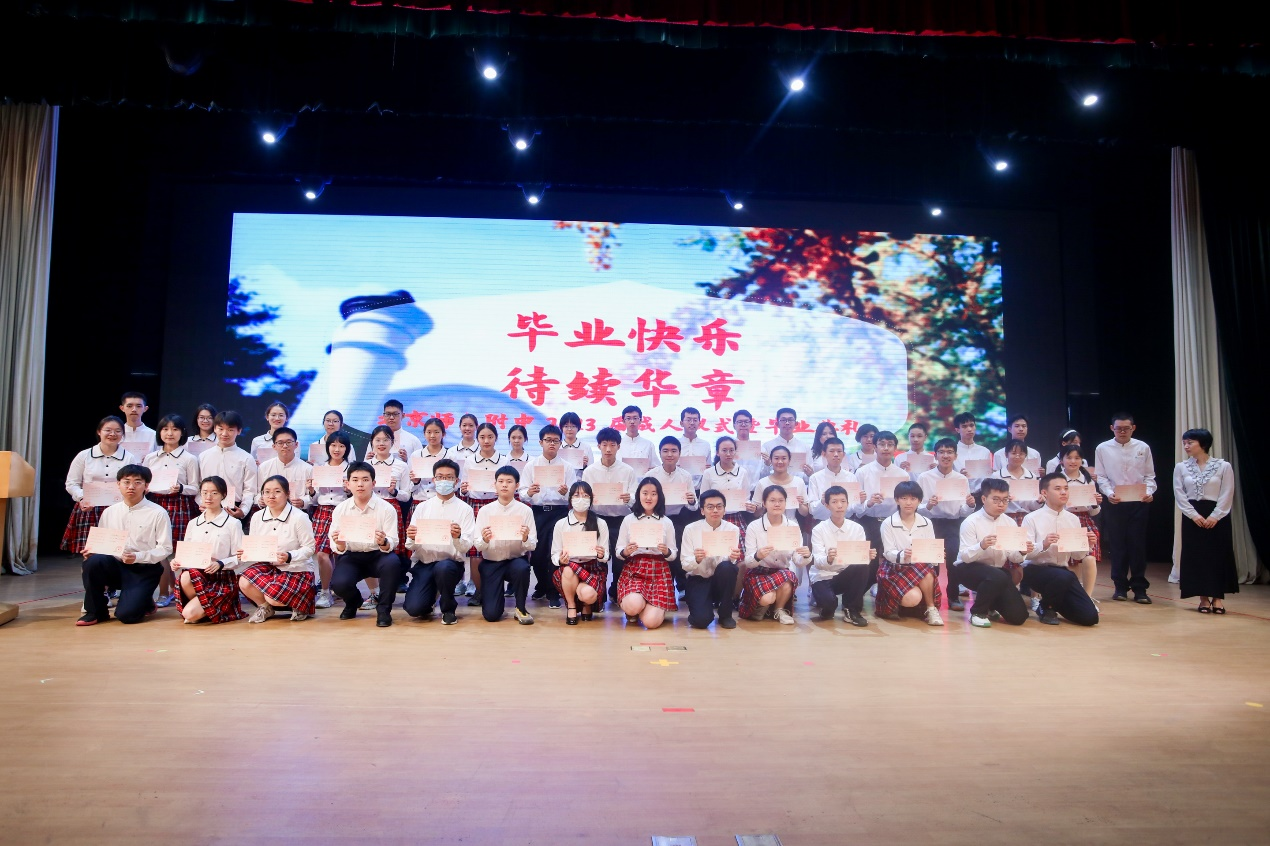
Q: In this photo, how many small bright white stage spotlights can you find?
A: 10